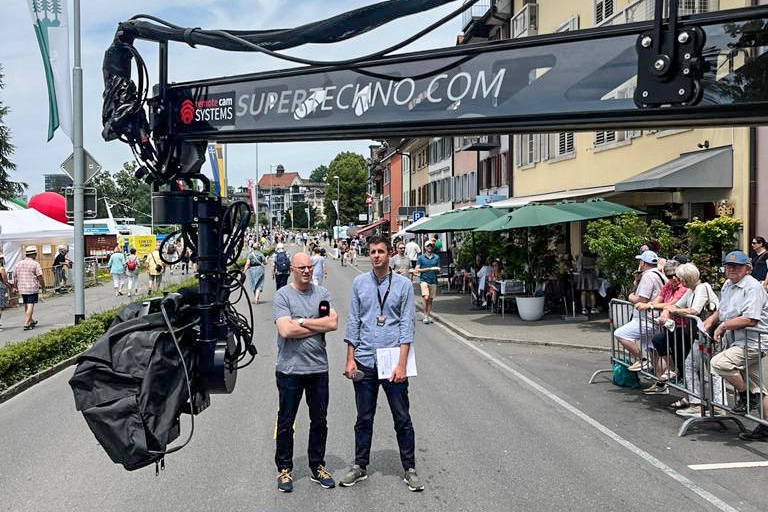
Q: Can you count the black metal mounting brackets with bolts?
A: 1